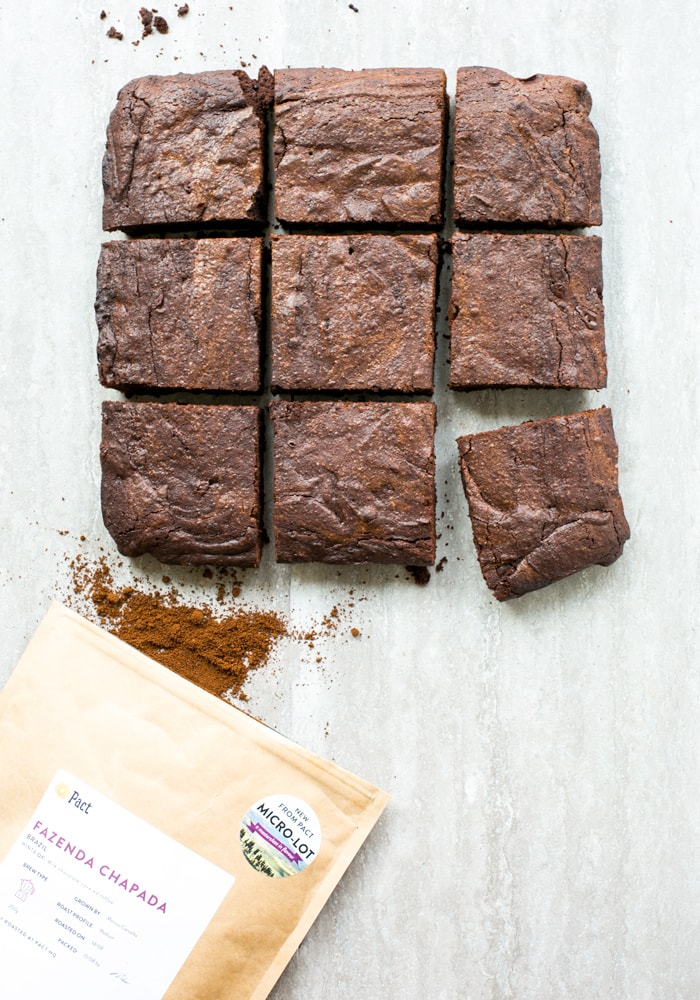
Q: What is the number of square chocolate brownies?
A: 9